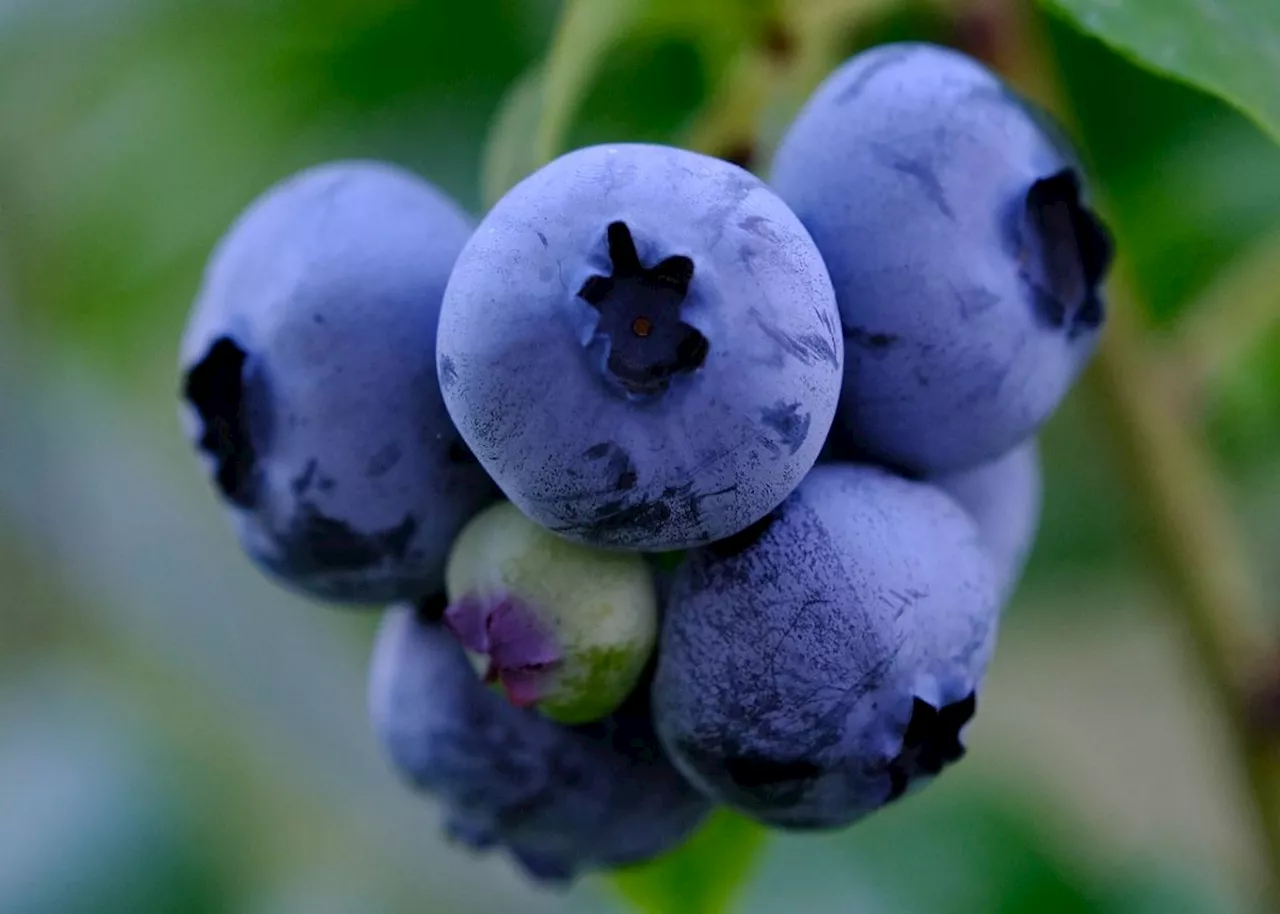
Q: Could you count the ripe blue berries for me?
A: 6